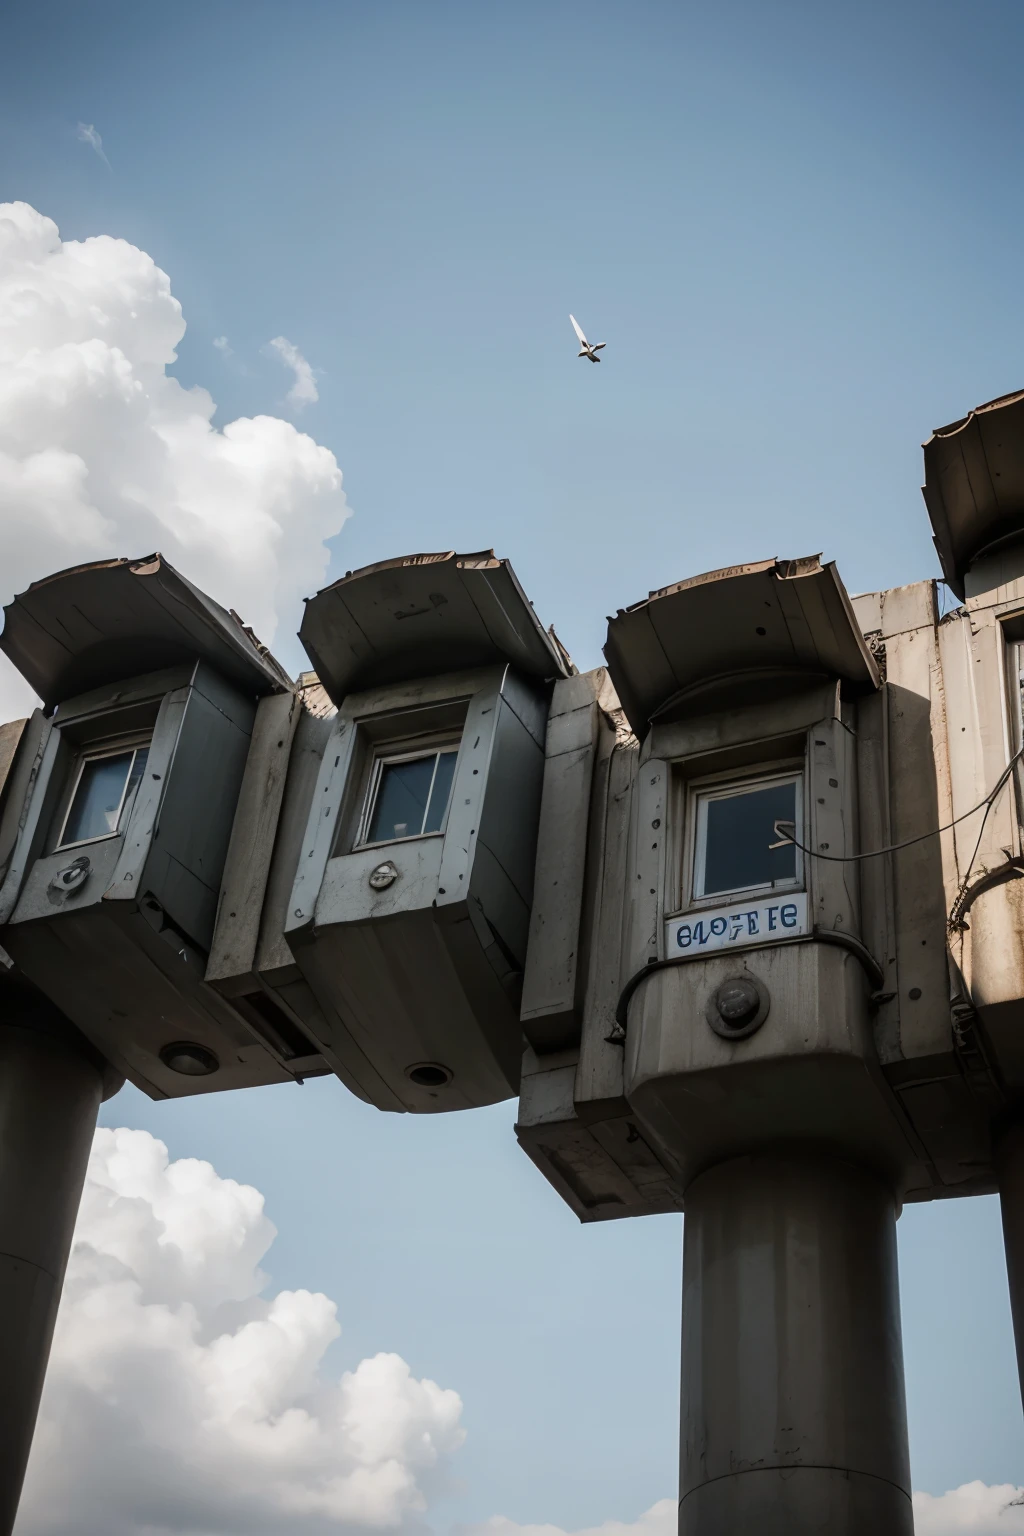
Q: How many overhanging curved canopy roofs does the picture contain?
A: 4